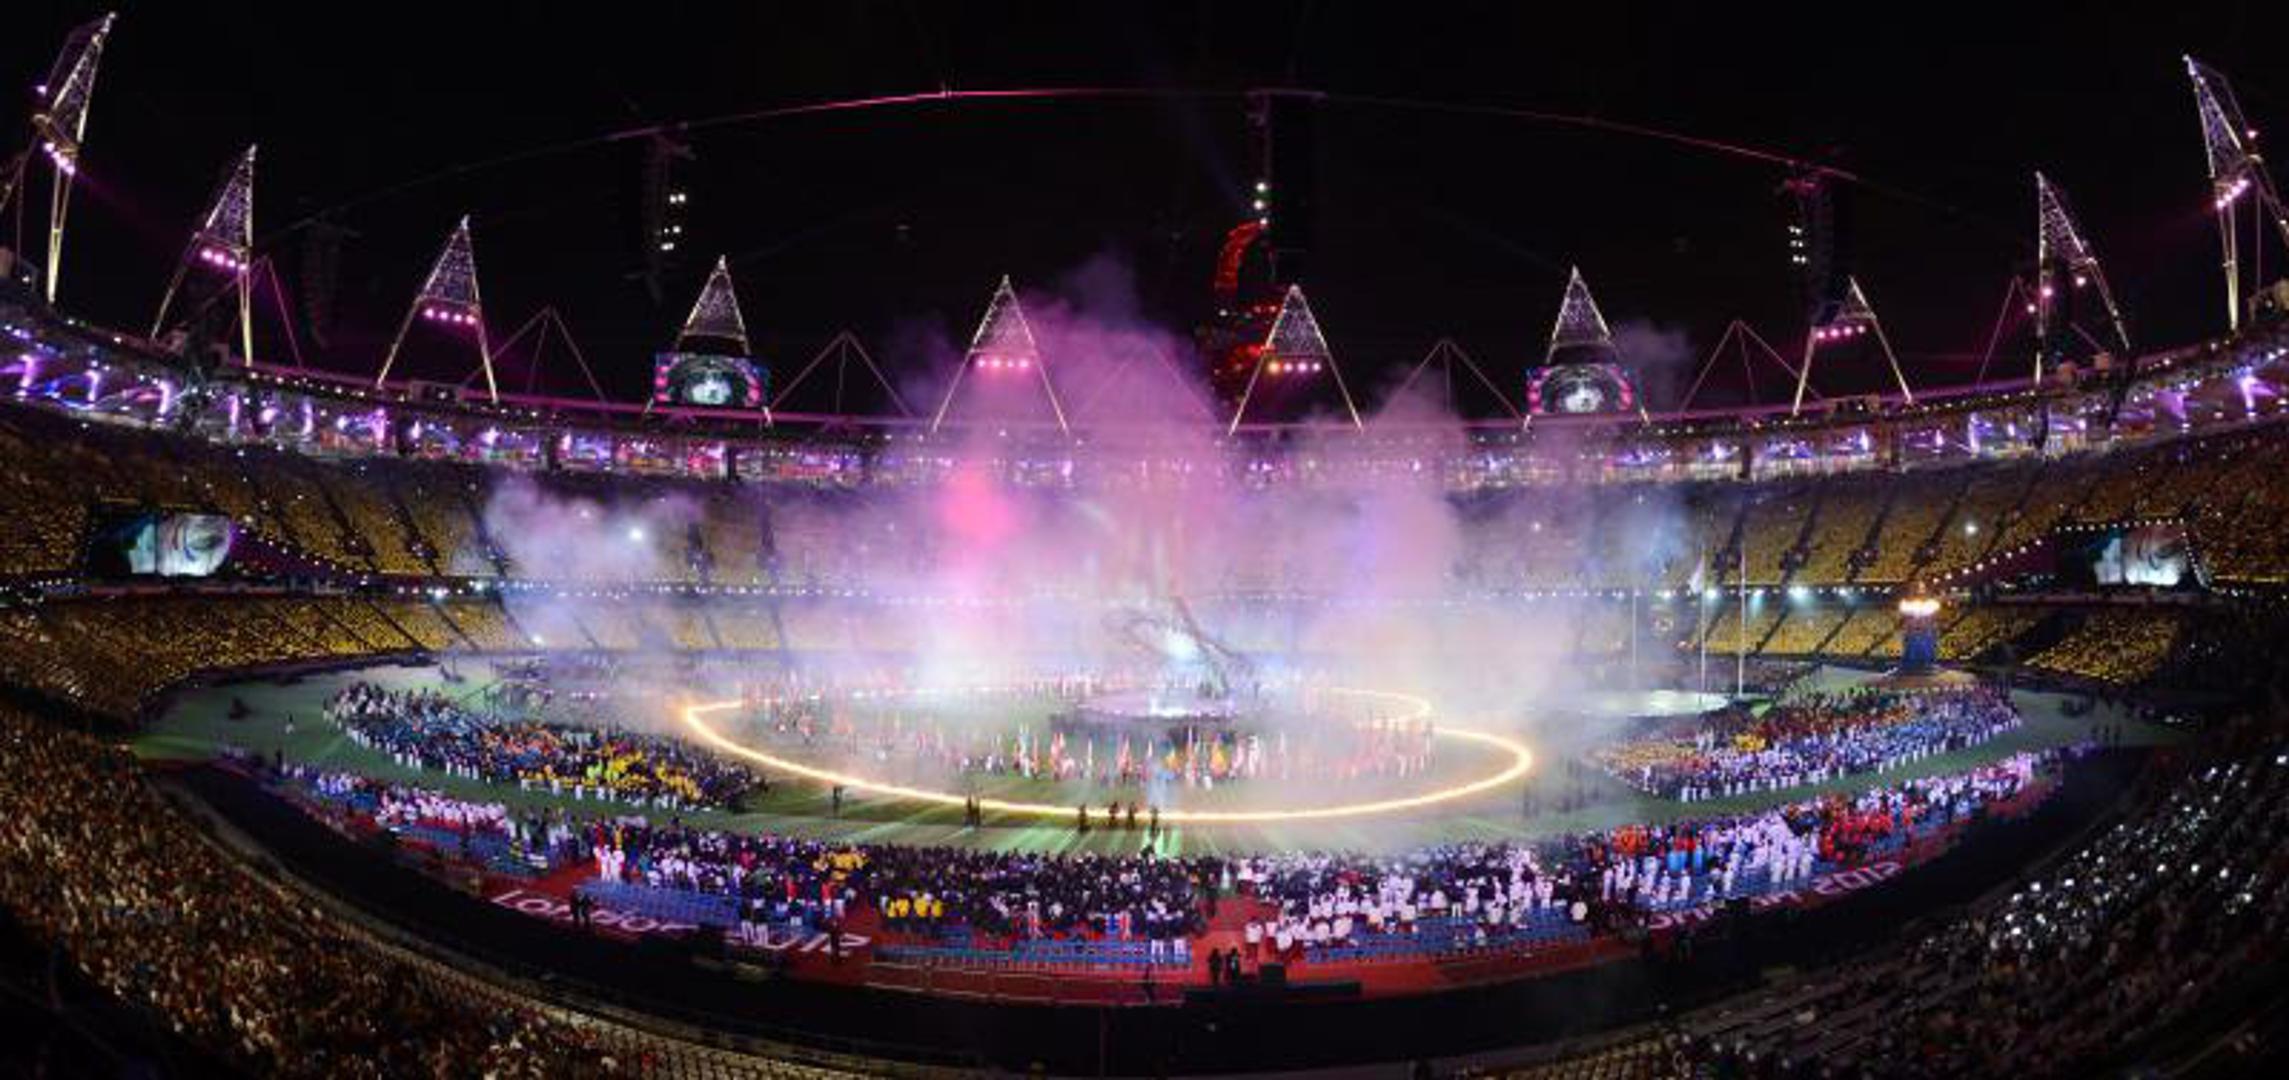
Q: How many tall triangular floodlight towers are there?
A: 10